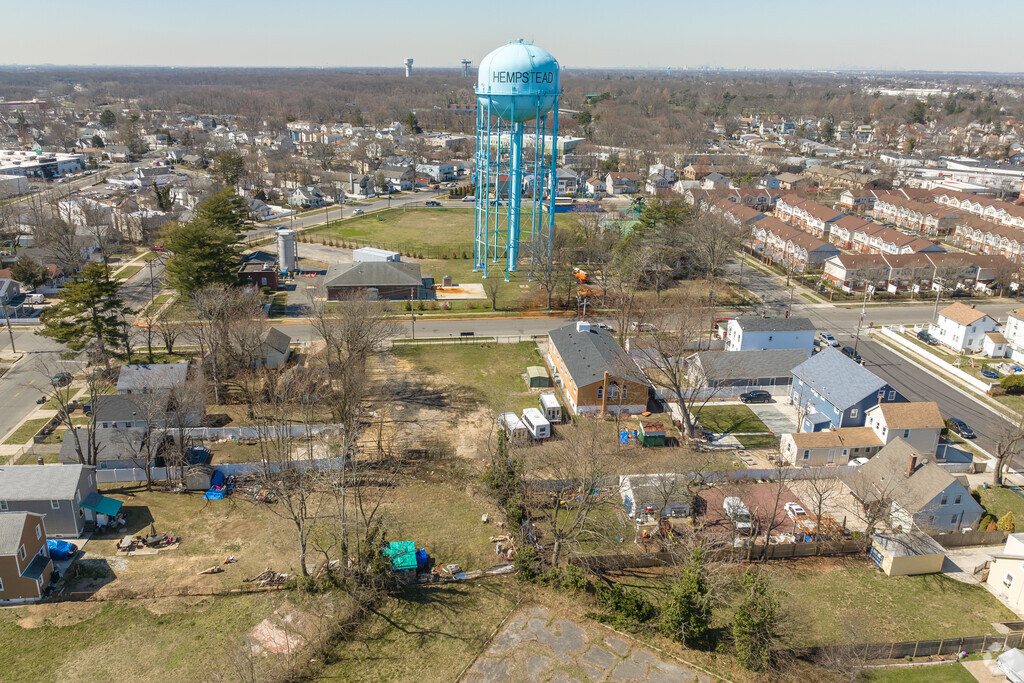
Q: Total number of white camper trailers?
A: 3